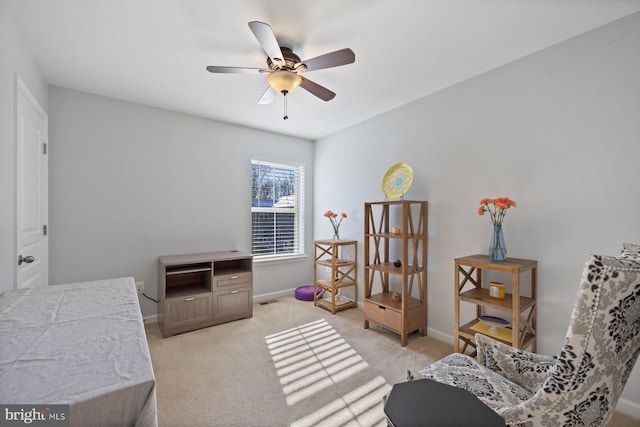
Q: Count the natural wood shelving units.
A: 3